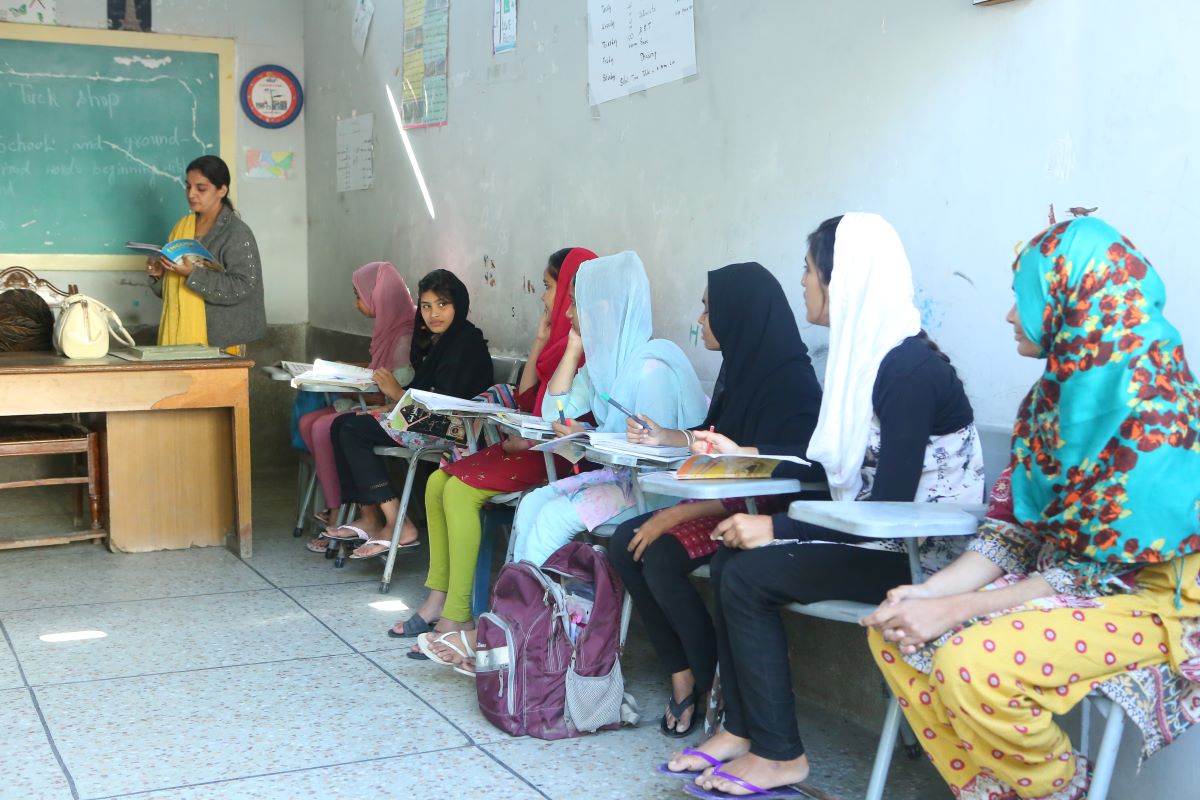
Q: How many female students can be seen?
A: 7